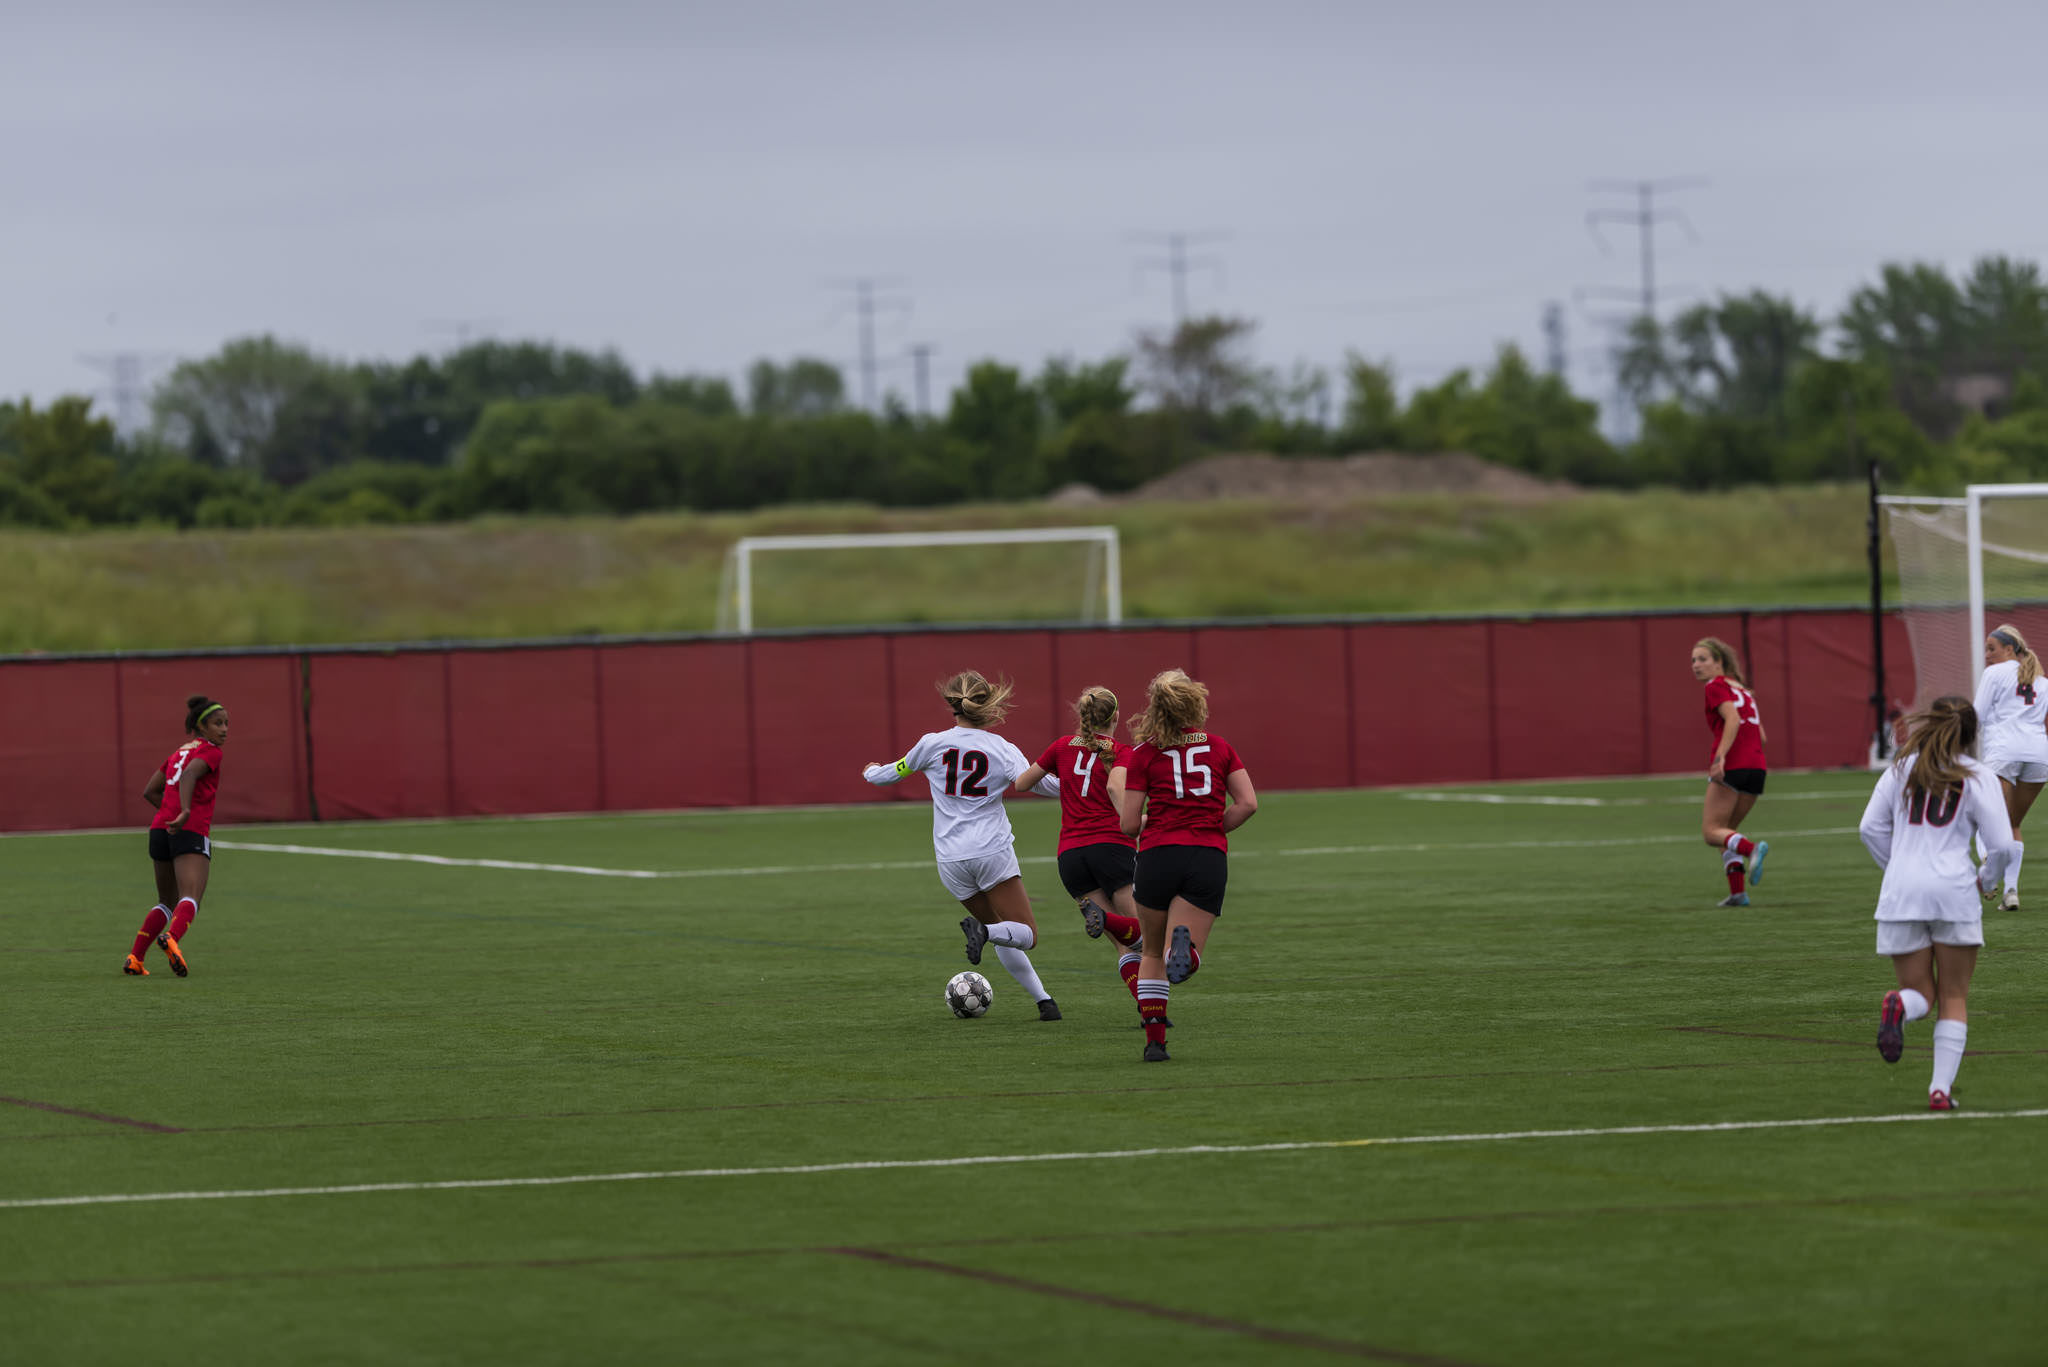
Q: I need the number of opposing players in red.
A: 4